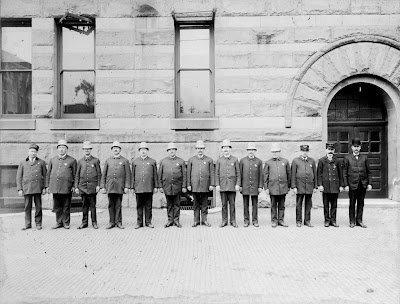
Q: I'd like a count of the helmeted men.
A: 9